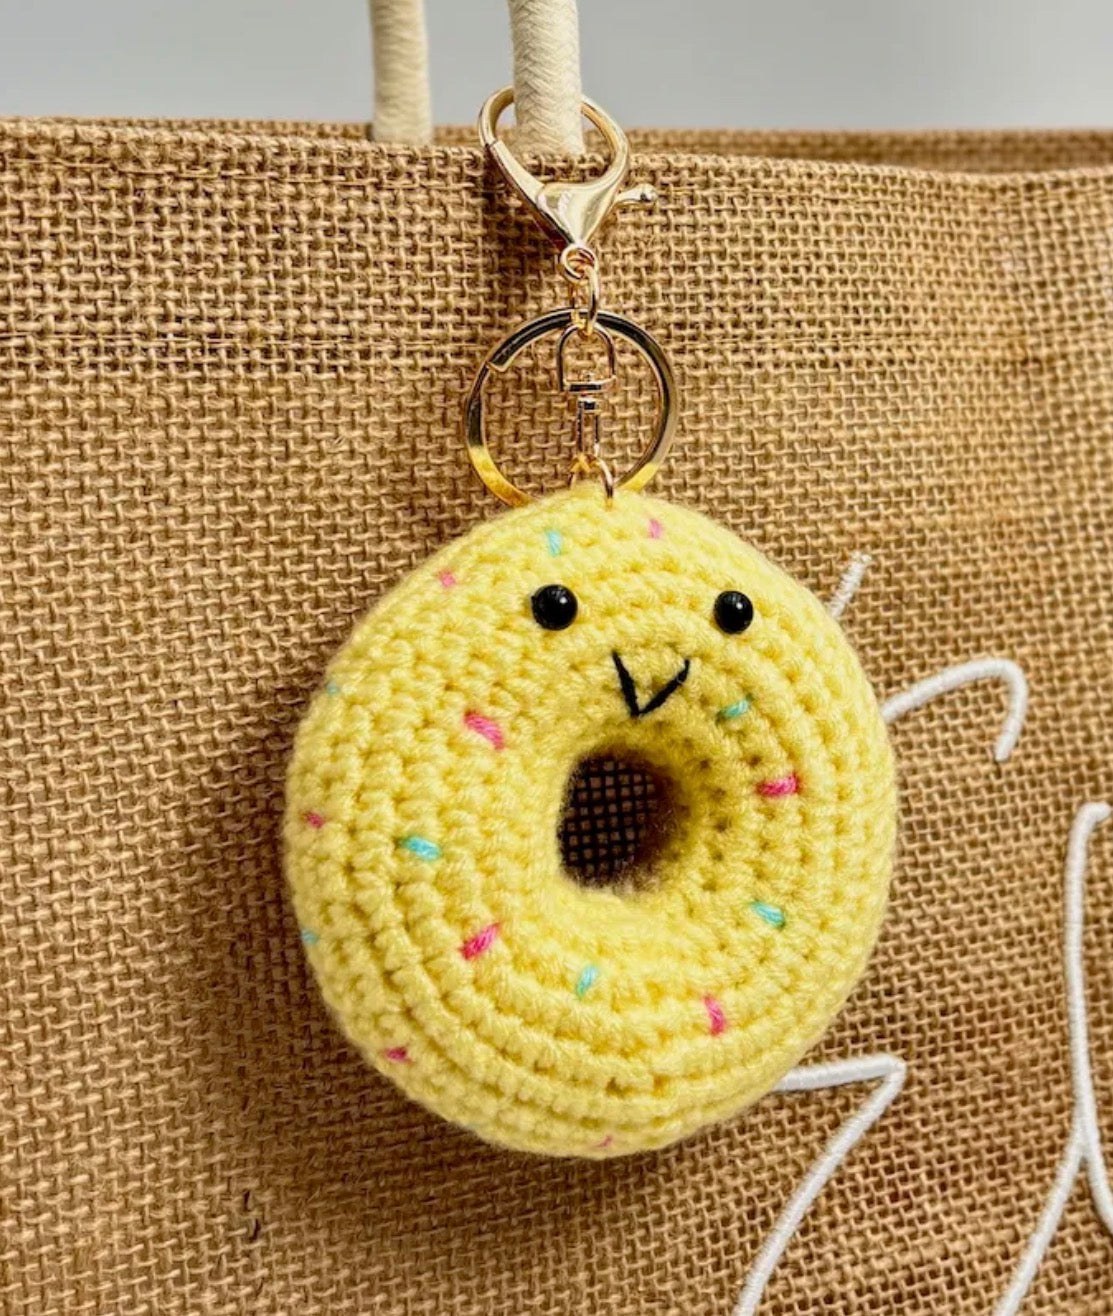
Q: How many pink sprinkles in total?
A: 9